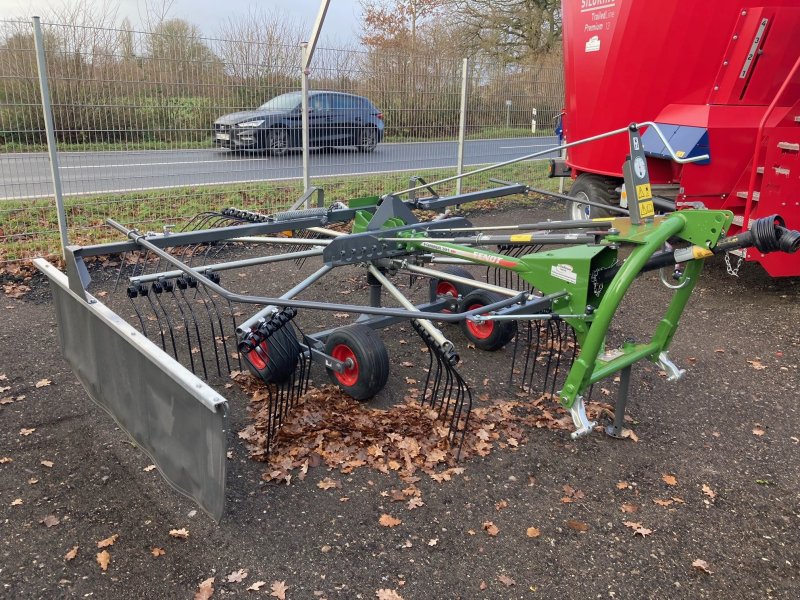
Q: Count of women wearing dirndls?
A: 0